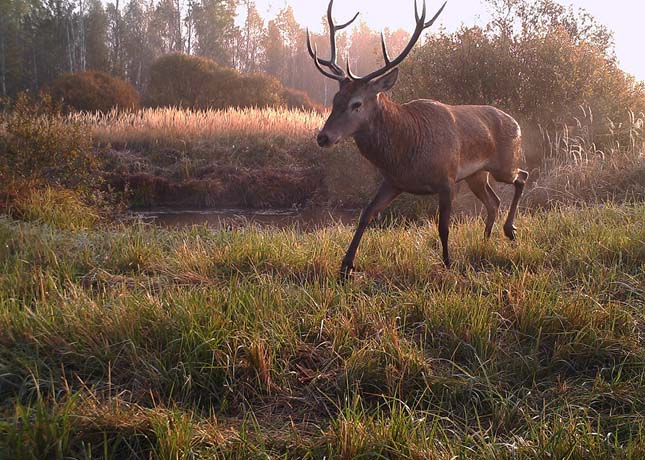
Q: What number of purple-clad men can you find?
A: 0